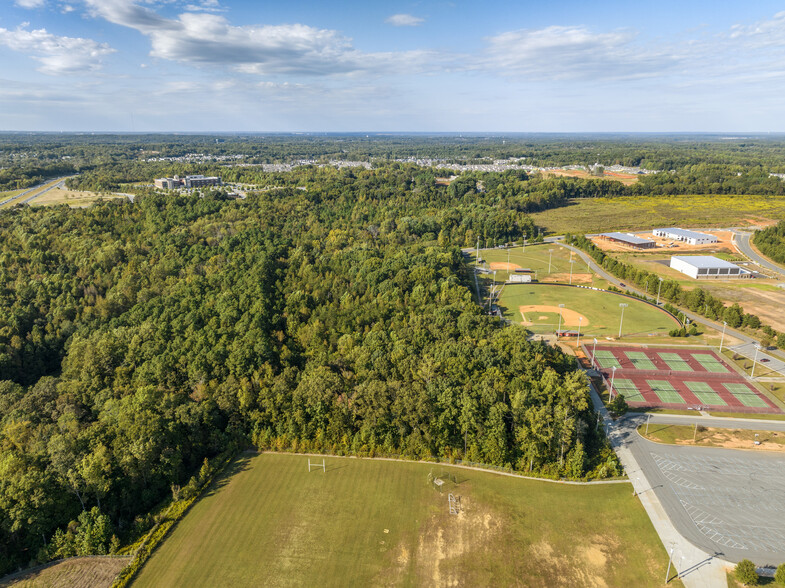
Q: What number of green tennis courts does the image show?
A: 8